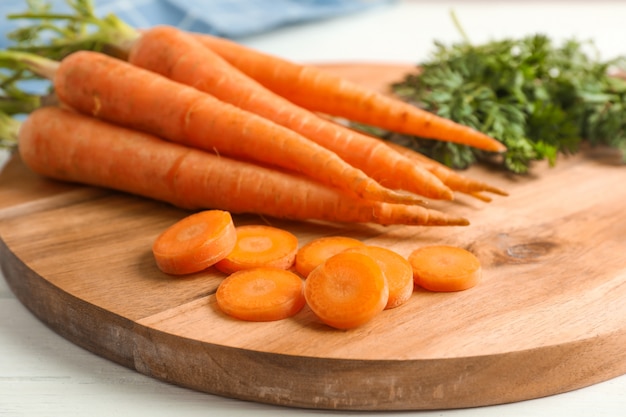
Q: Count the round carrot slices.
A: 7